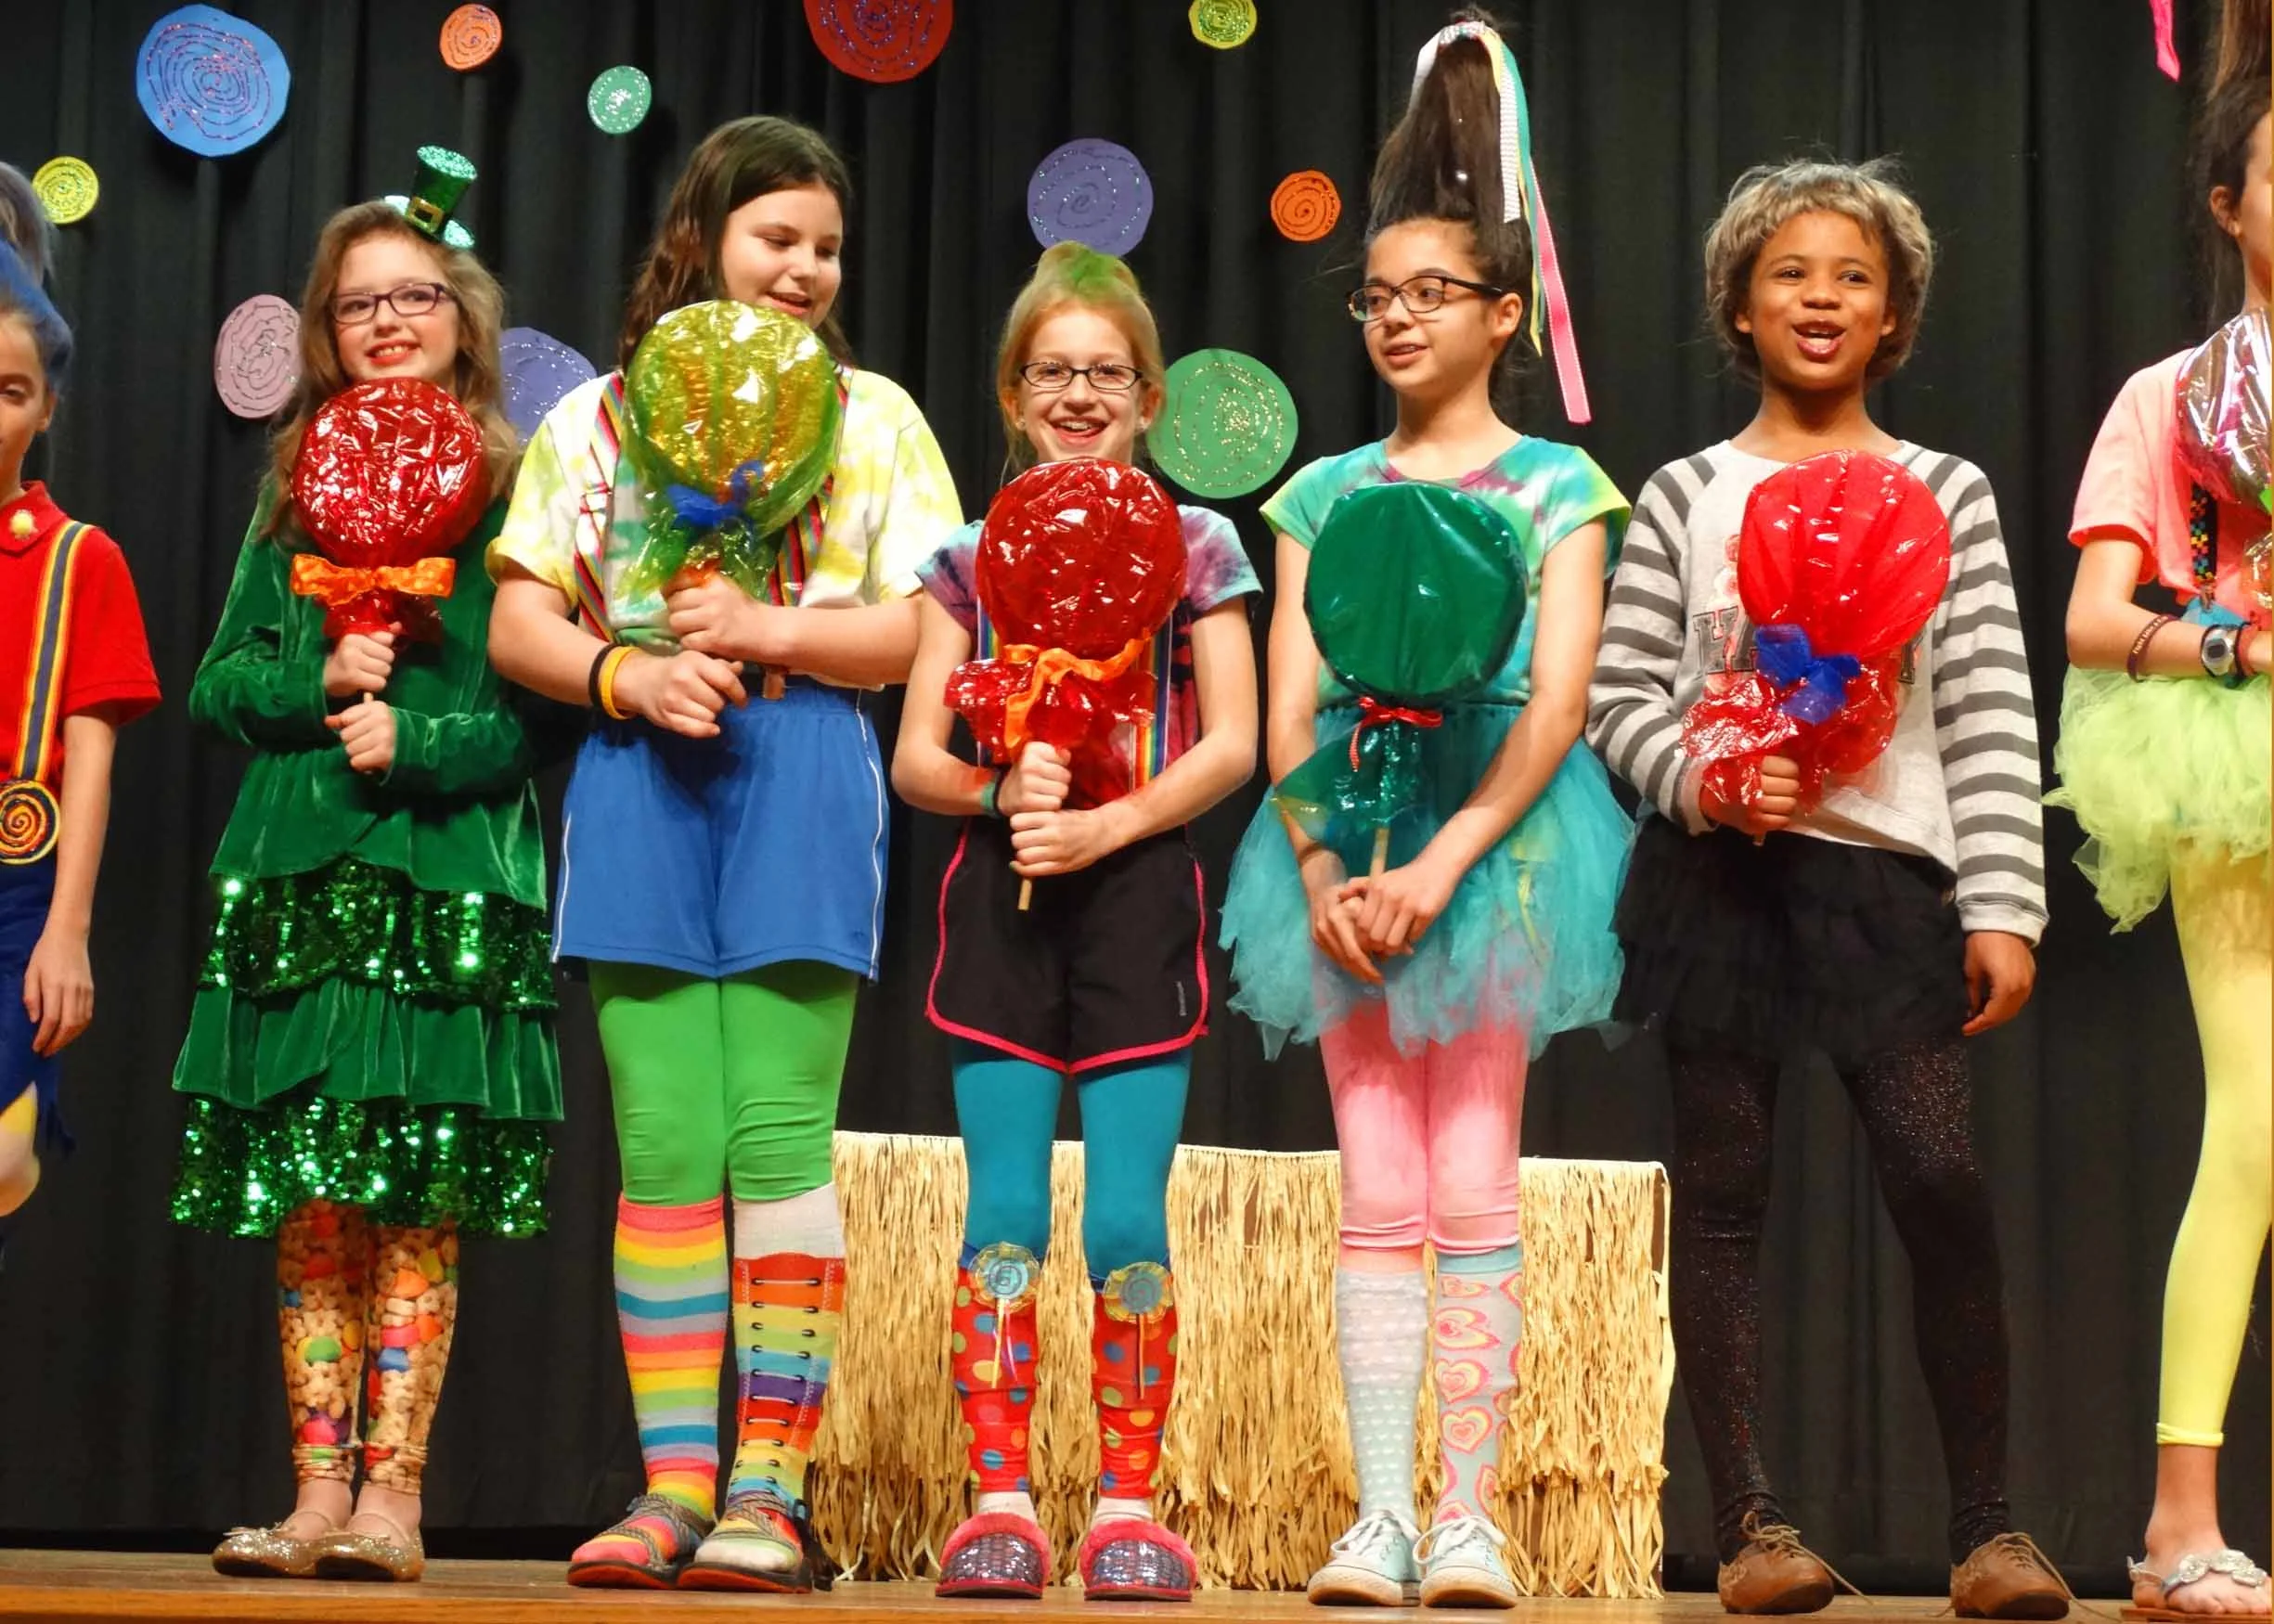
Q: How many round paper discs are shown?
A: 11